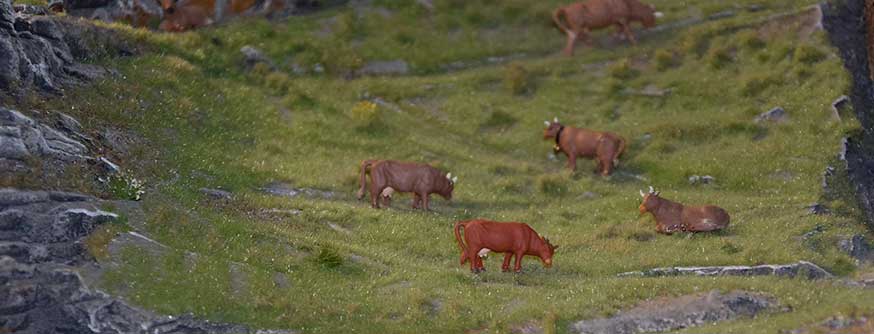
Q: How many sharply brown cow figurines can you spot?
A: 4